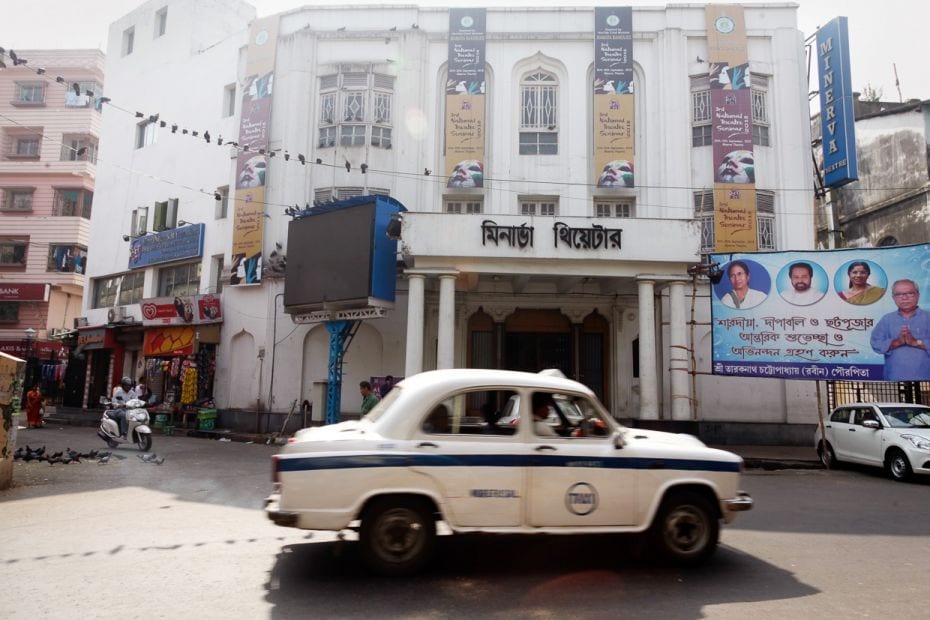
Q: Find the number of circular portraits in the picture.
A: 3